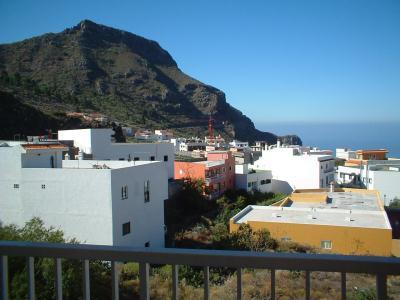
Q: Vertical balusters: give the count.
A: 13